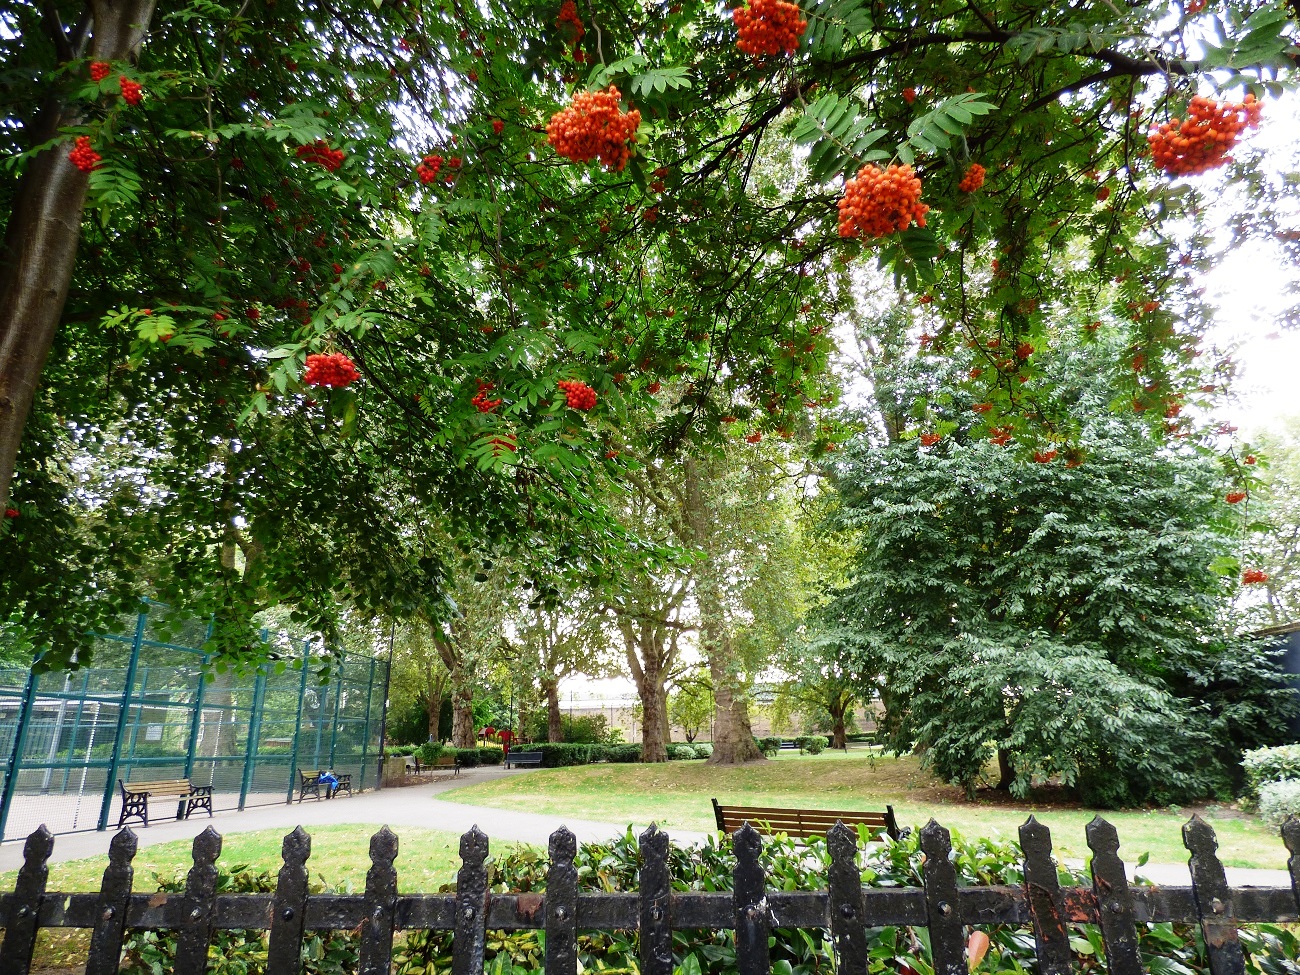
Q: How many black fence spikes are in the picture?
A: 15